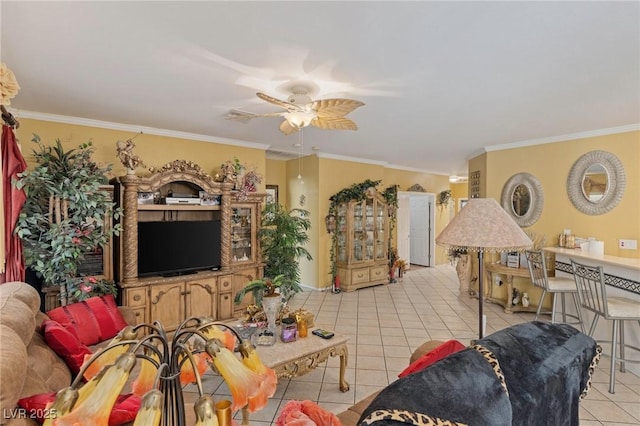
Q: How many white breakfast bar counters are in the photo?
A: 1